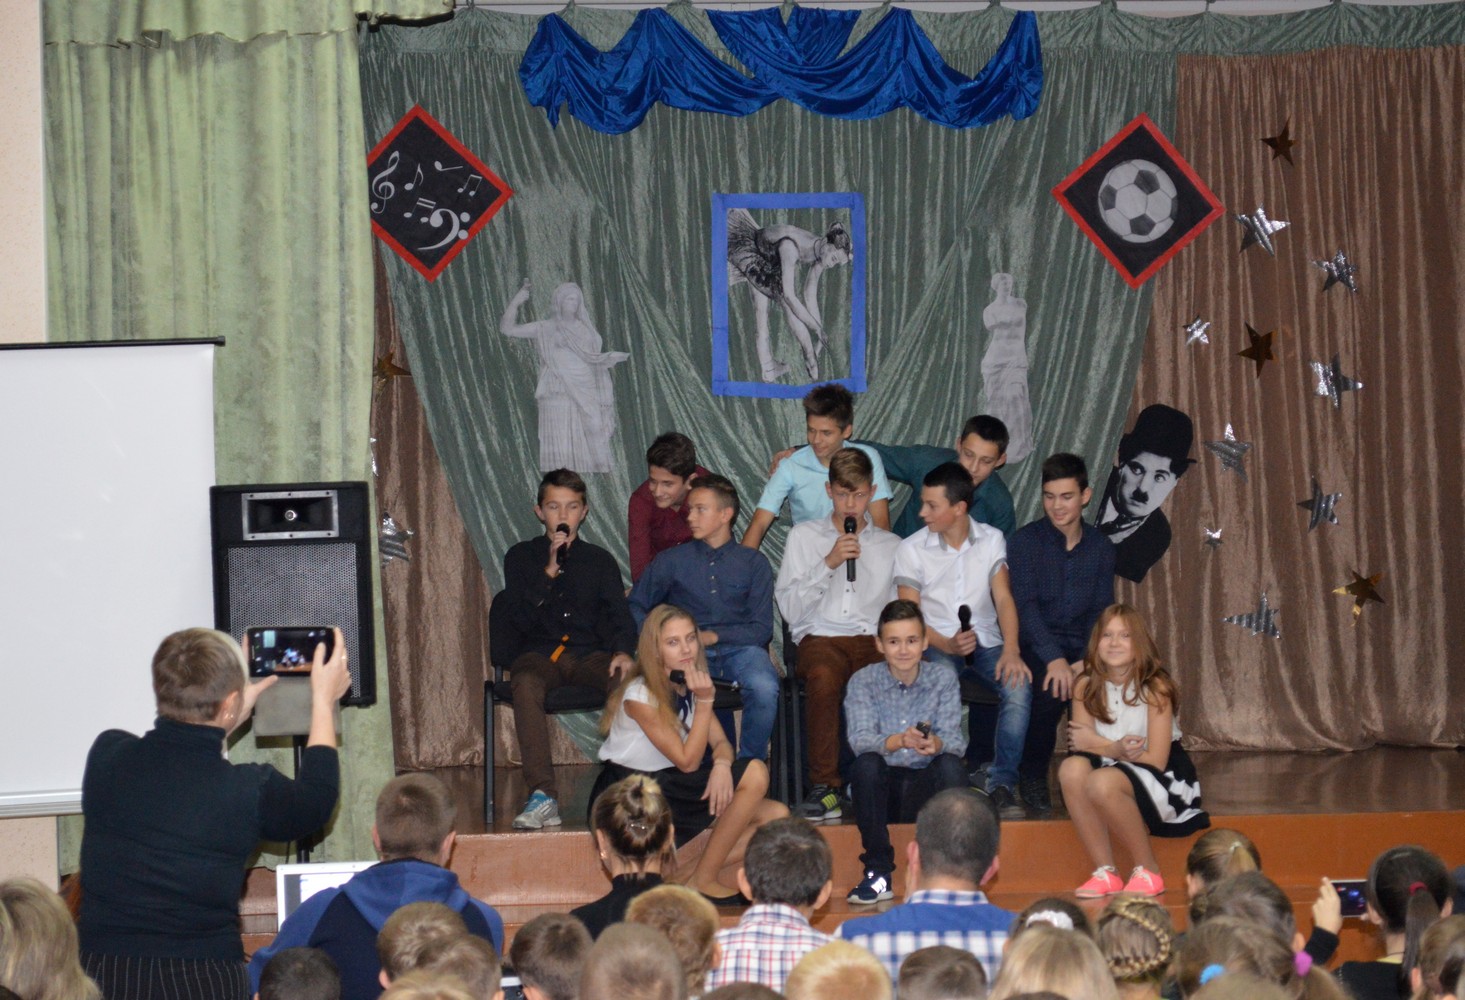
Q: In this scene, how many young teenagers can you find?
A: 11